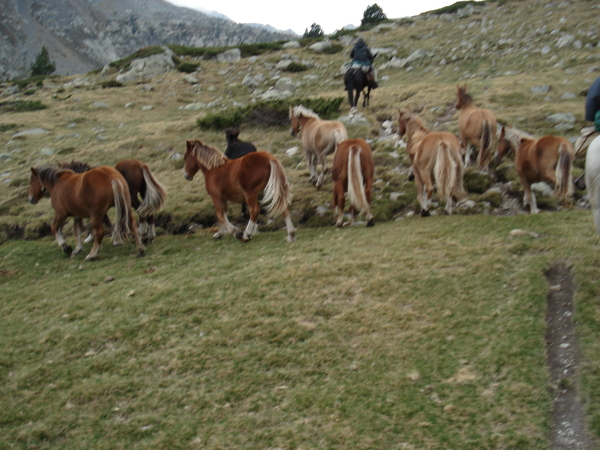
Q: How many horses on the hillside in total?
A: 11